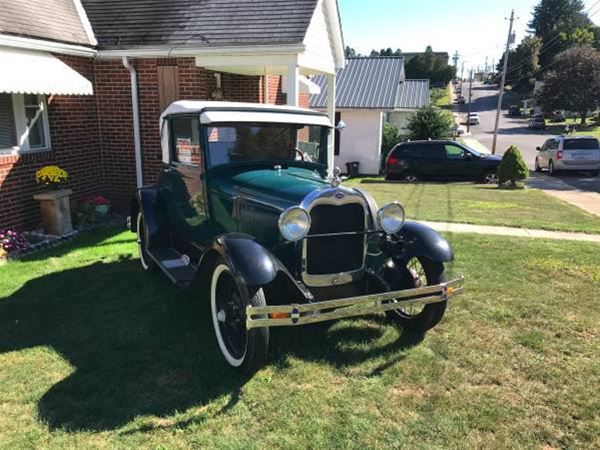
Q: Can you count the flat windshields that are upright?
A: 1